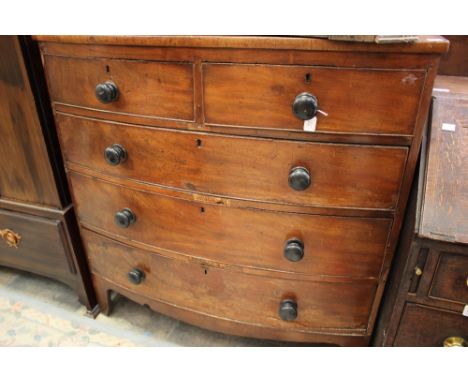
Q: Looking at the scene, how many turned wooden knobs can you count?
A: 8